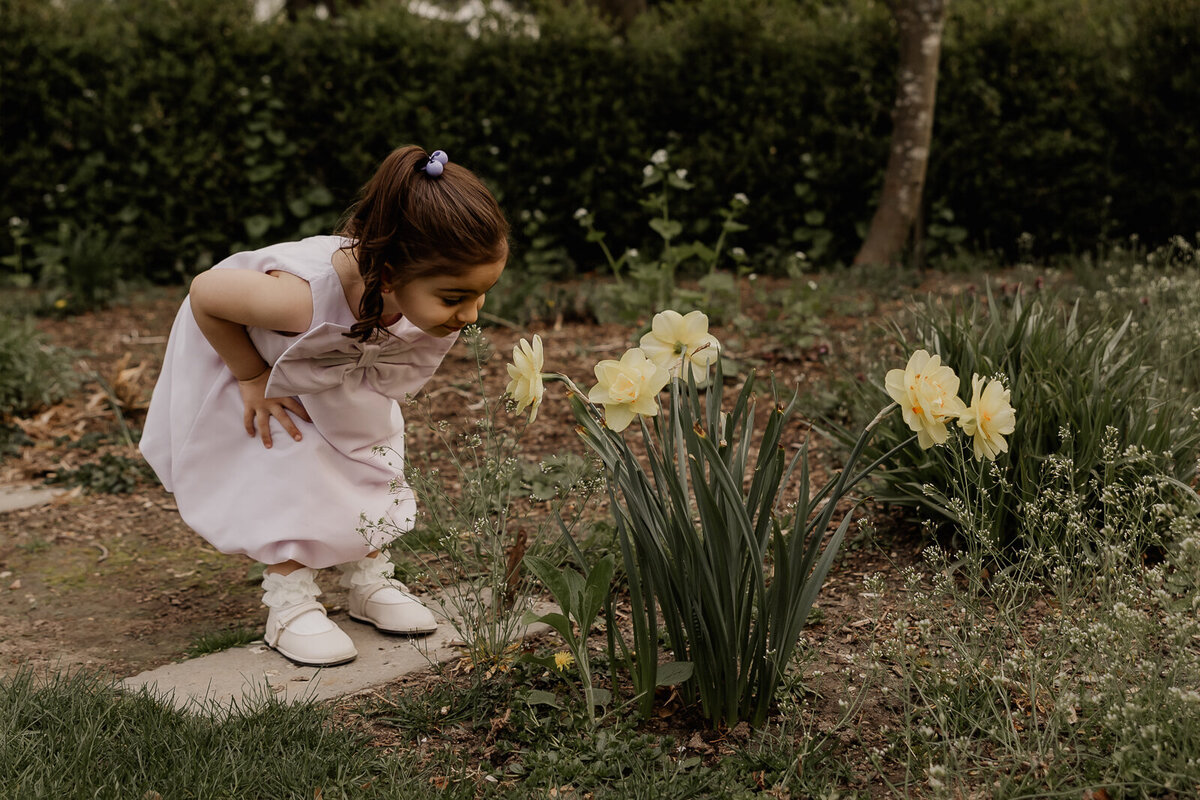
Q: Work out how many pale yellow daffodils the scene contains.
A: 5